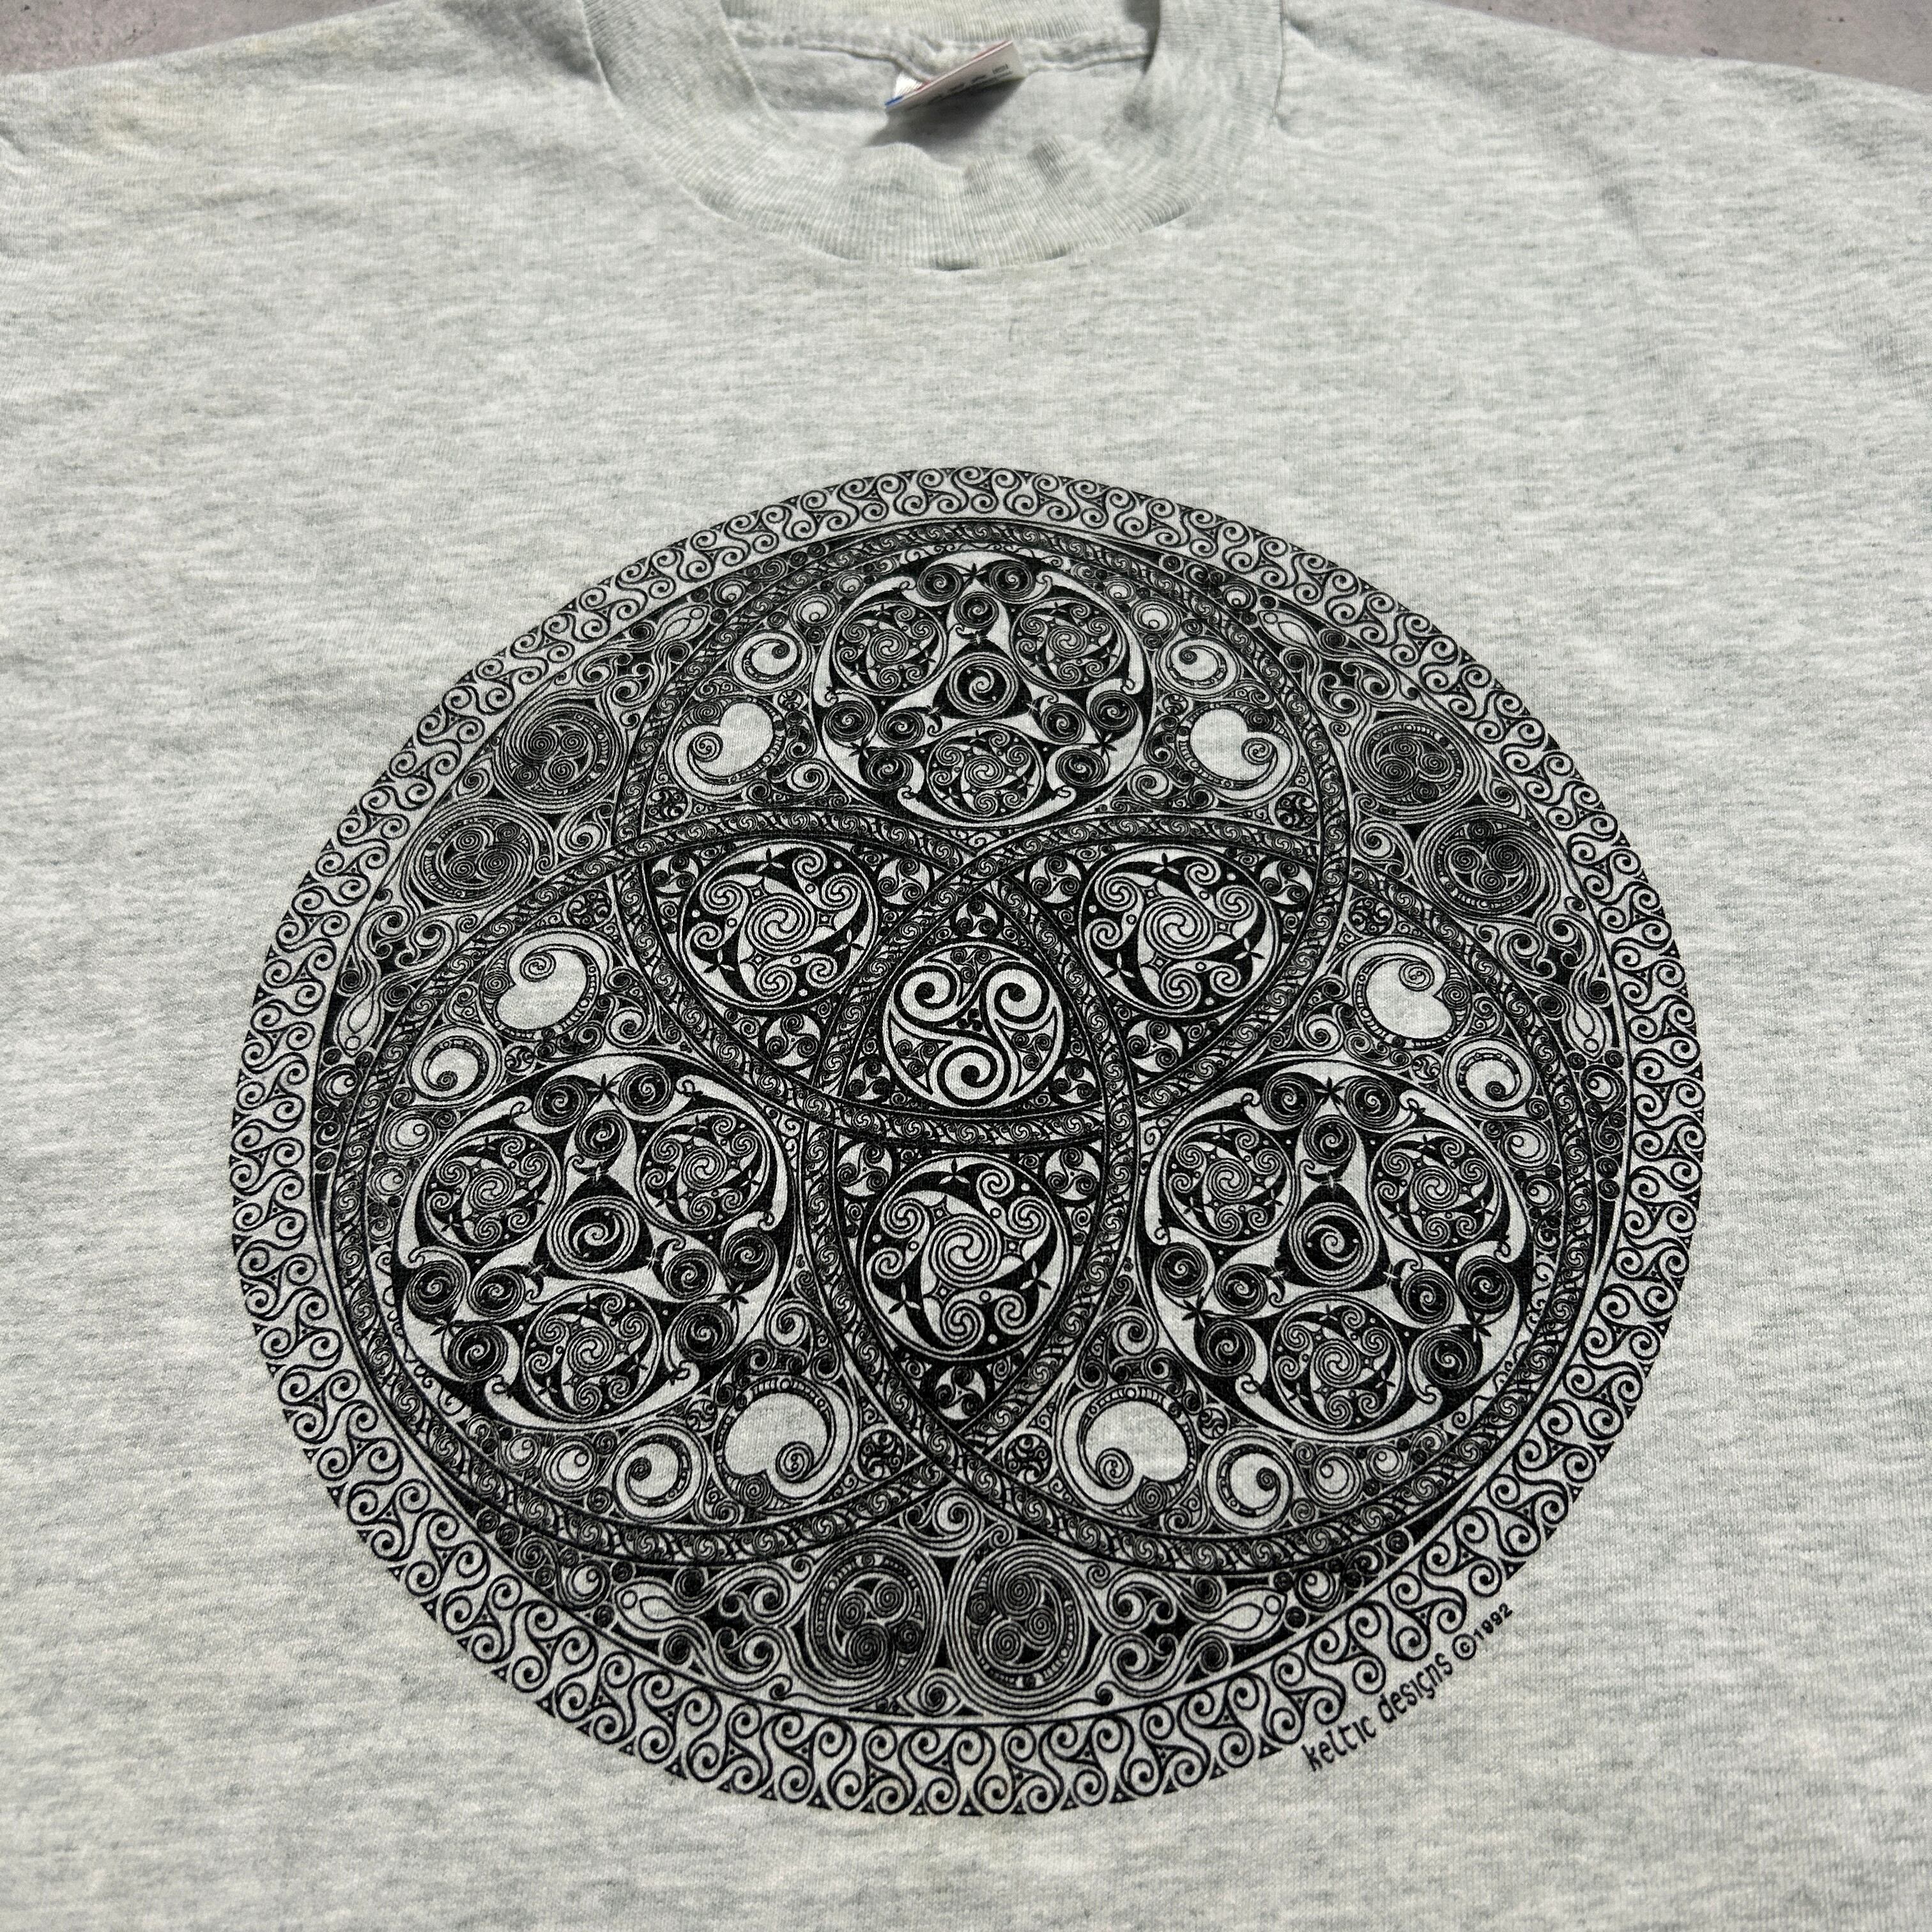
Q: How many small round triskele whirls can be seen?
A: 12